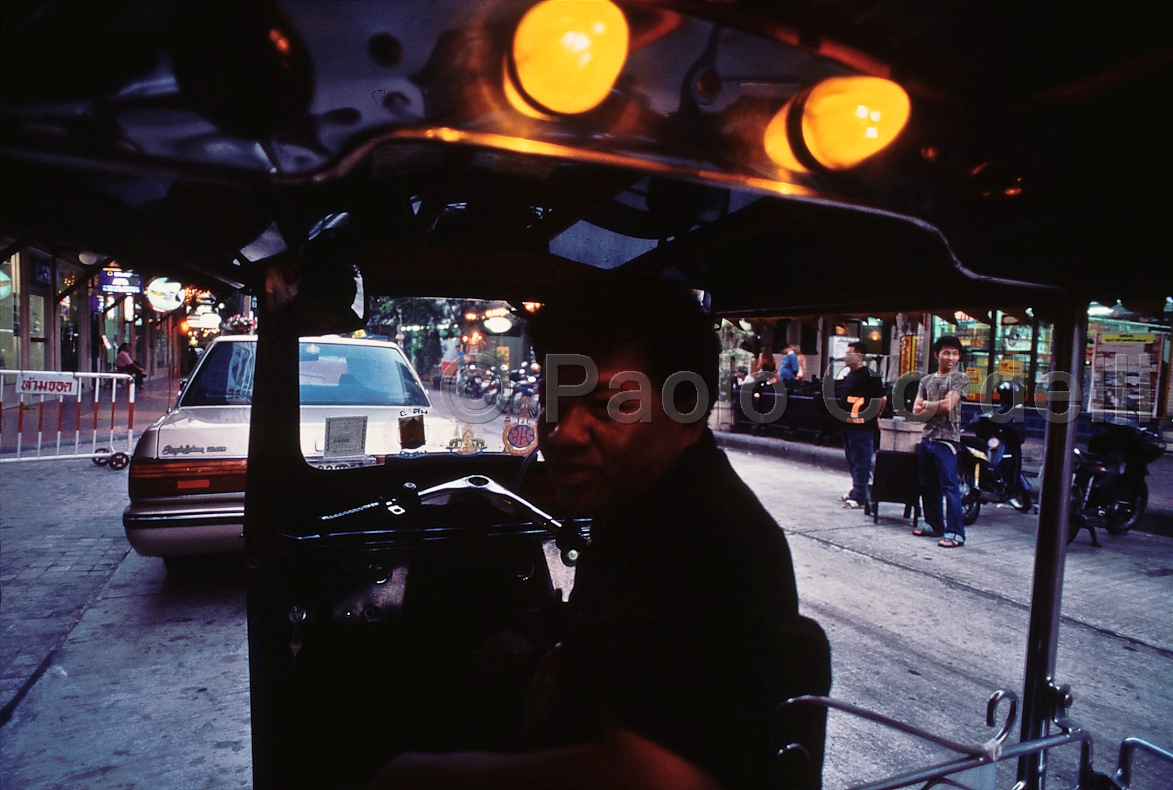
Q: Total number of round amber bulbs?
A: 2